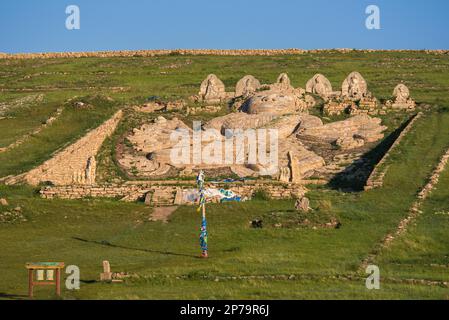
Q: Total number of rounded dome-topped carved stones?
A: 6